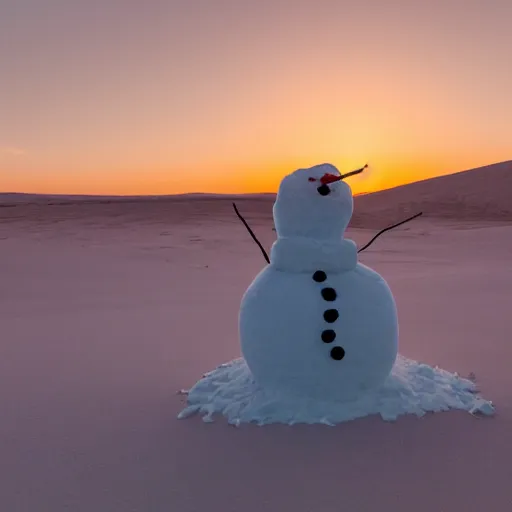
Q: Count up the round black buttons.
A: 5